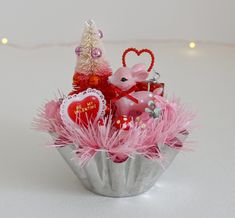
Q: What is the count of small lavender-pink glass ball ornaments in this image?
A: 3